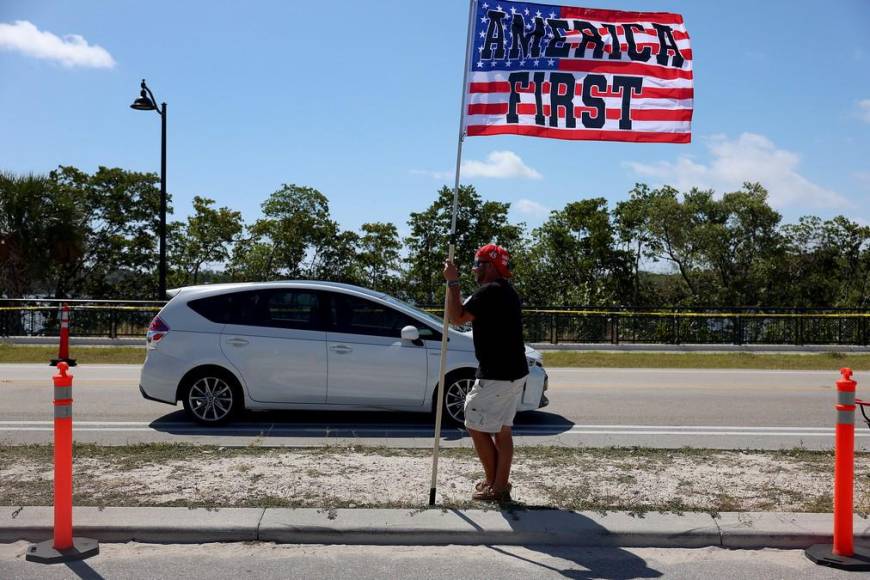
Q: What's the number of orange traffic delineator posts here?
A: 3